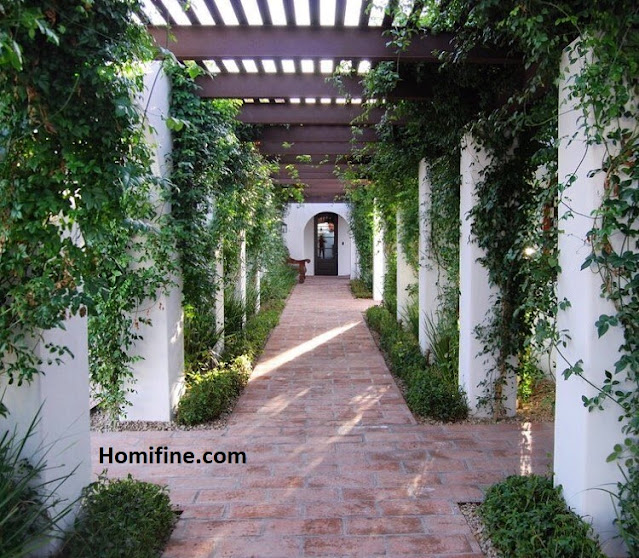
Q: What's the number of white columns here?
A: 10